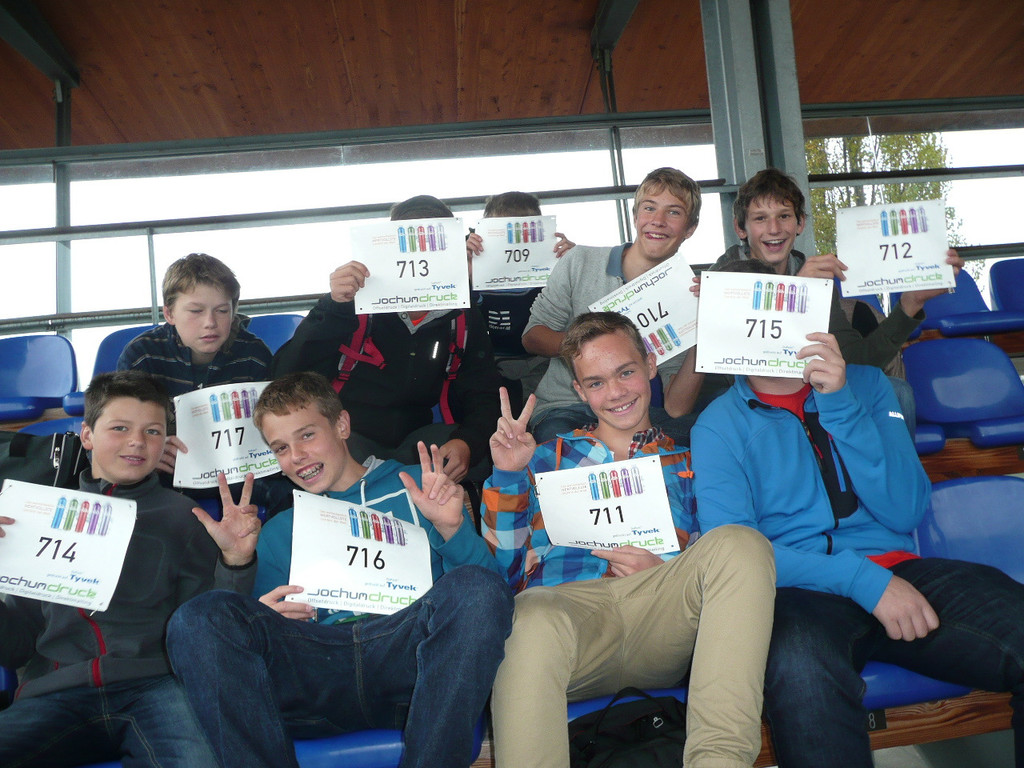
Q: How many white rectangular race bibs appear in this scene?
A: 9